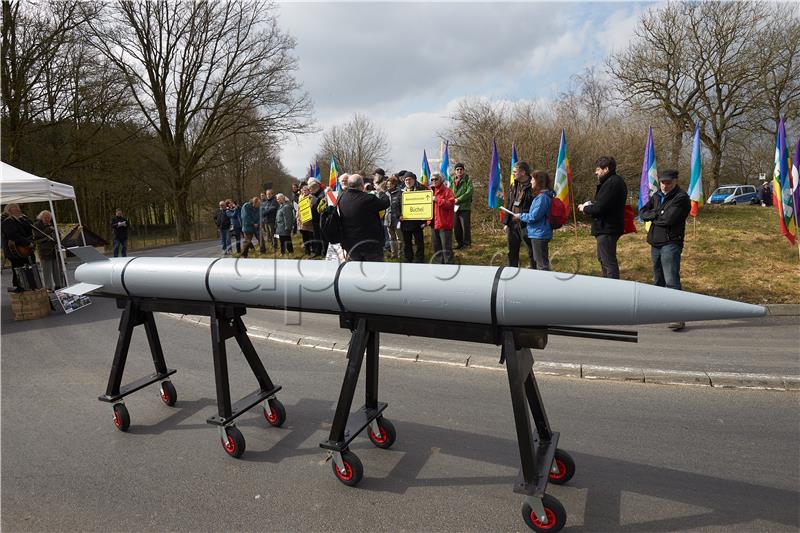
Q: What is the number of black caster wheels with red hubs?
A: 8